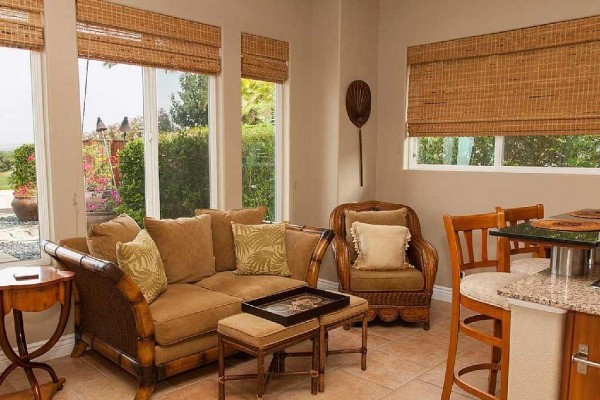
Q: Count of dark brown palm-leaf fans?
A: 1